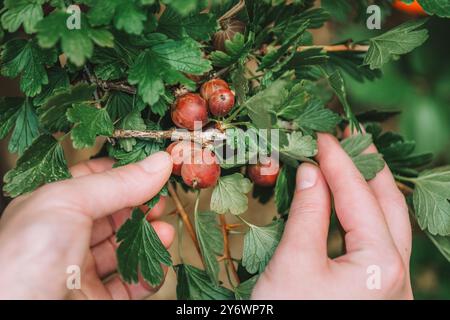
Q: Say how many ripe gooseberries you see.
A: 6